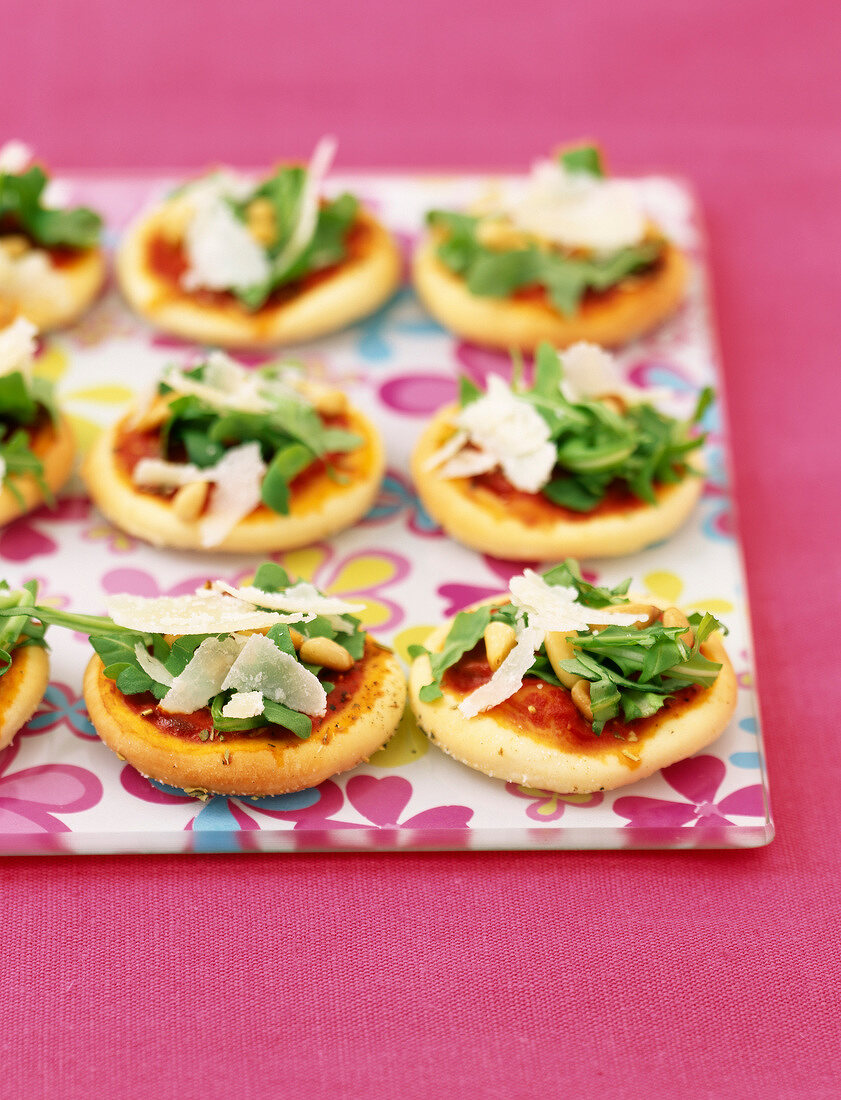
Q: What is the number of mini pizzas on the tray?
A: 9